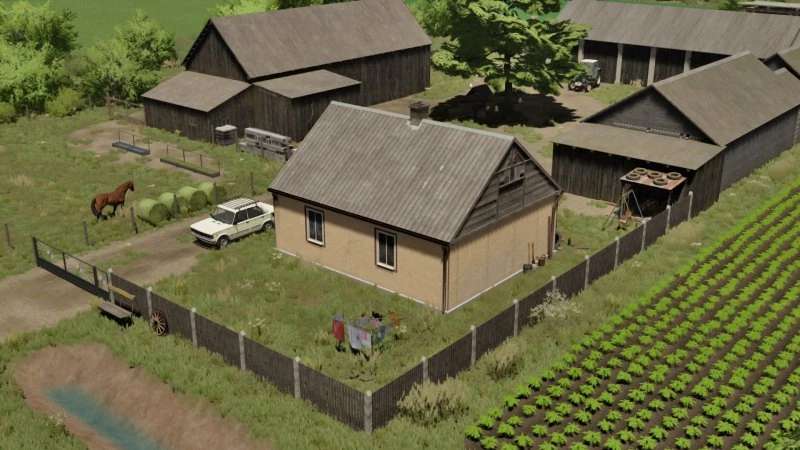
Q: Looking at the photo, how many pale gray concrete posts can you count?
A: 15